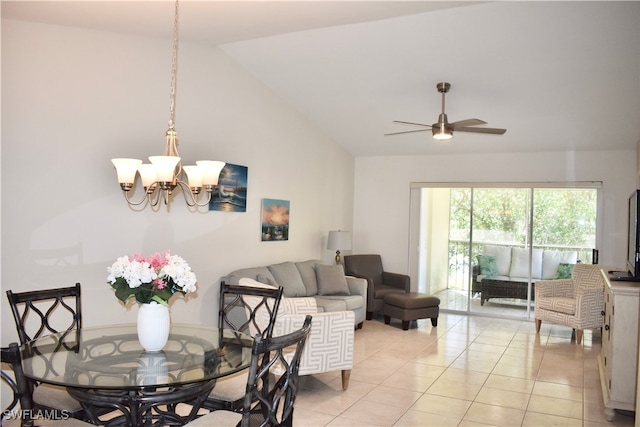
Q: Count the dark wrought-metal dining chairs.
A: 4